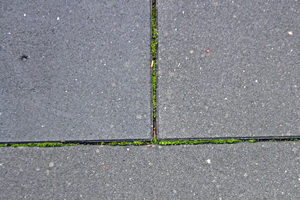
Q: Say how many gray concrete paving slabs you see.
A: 3